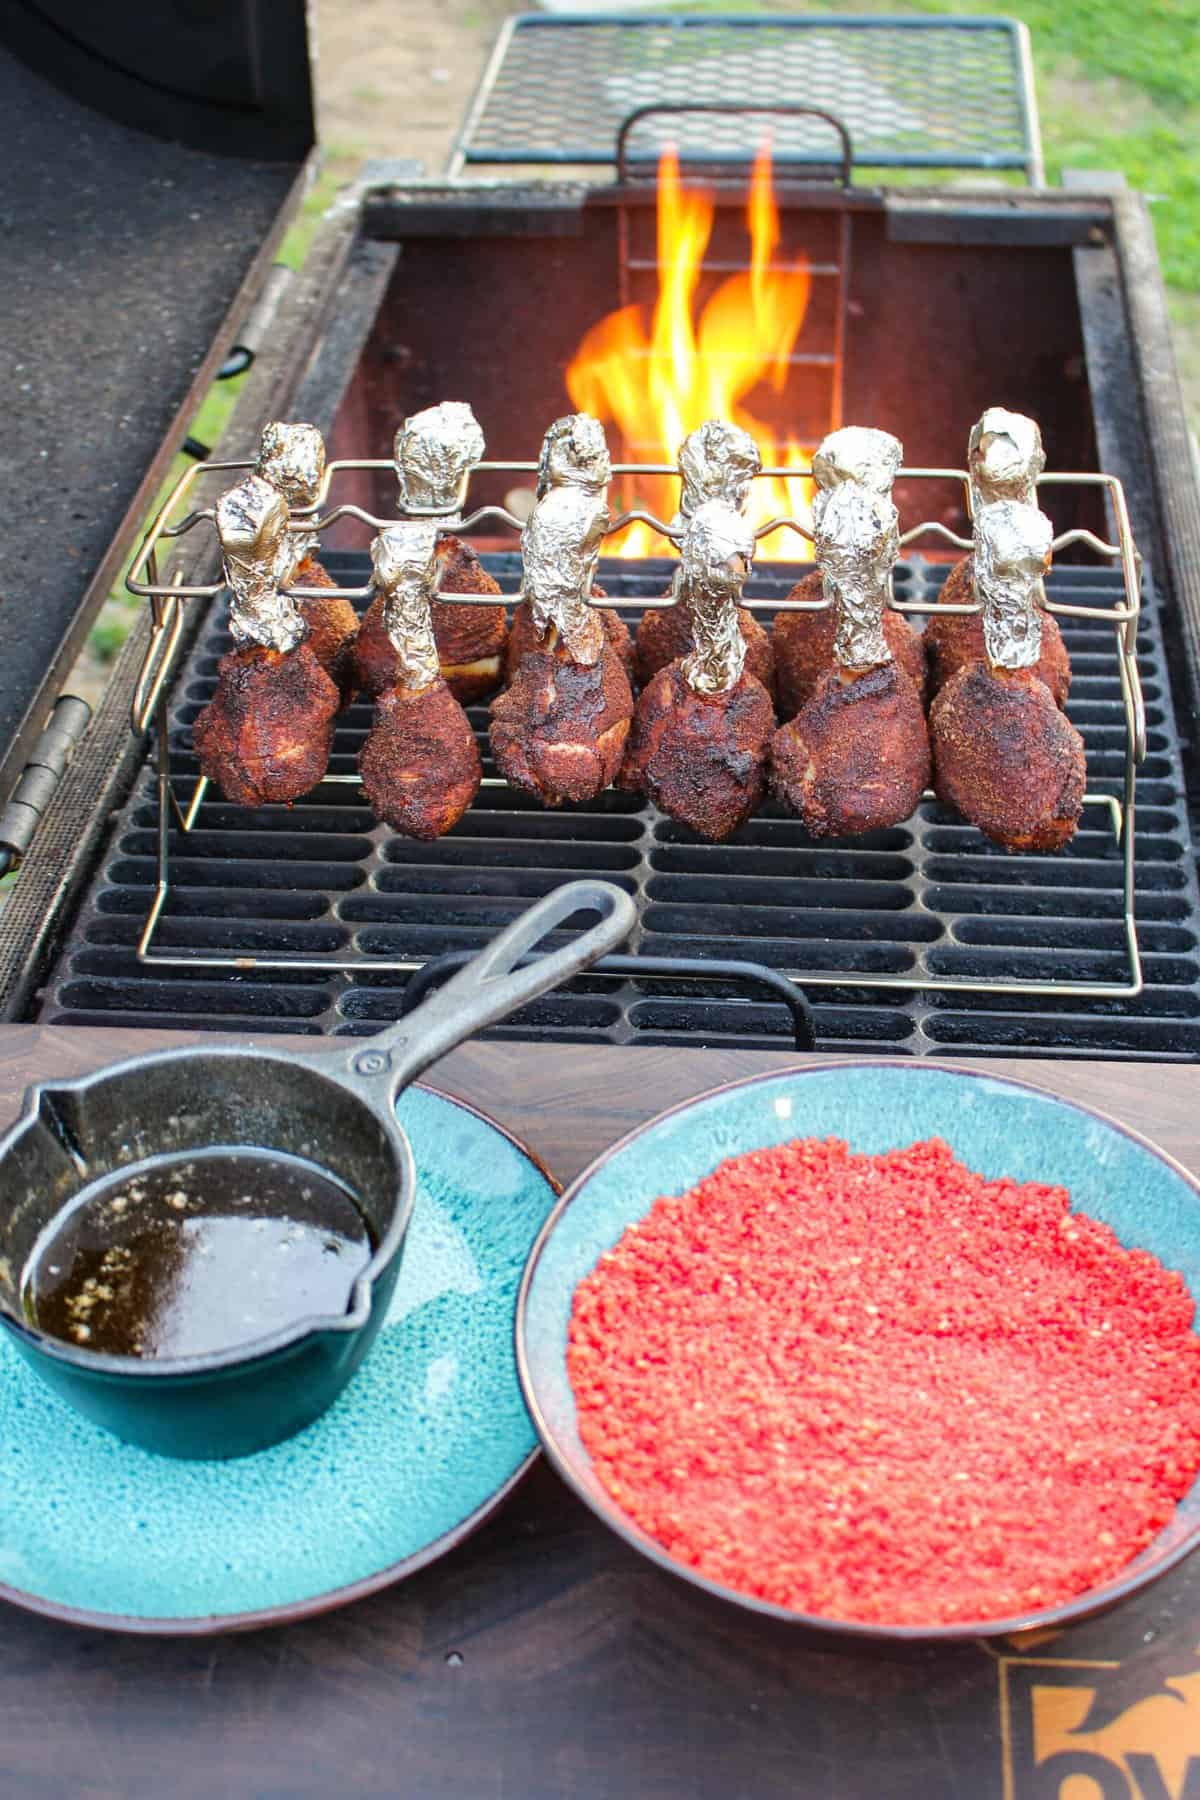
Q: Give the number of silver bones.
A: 12